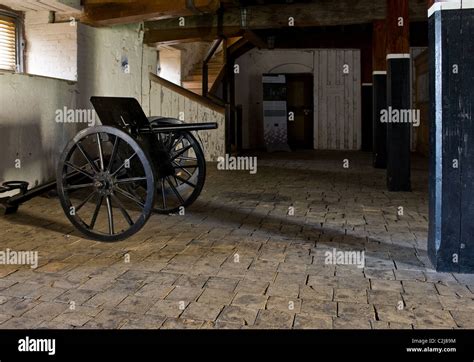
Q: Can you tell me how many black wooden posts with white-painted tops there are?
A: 4